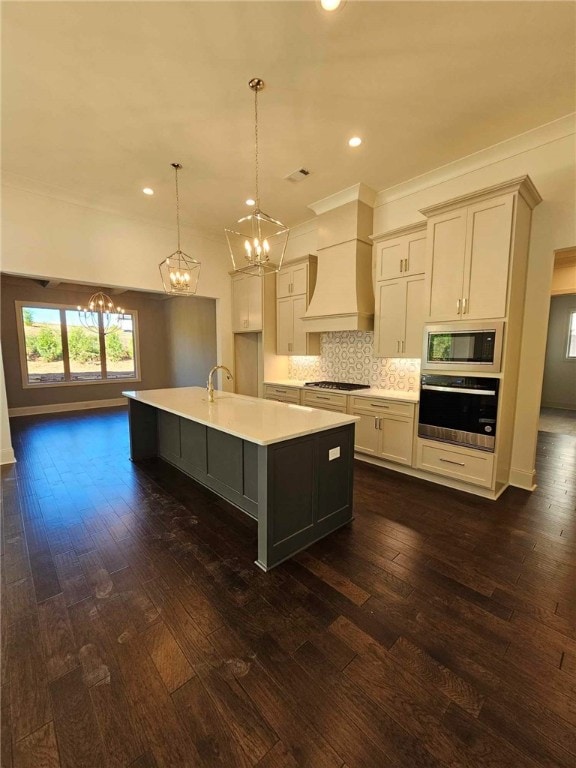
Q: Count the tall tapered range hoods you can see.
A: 1